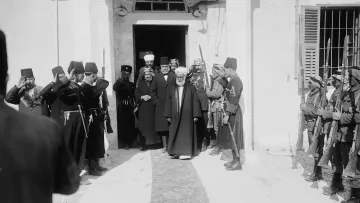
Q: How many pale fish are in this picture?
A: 0